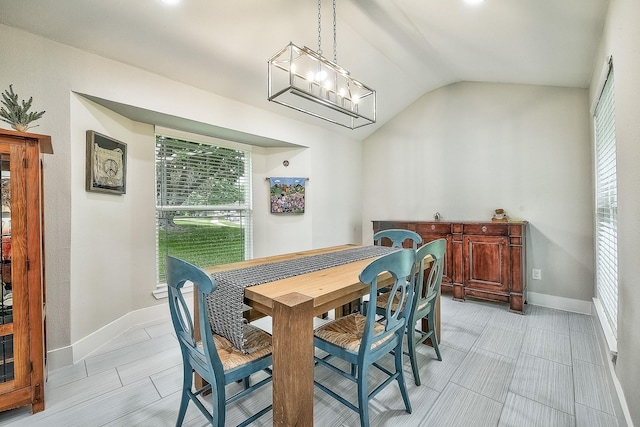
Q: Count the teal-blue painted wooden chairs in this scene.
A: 4